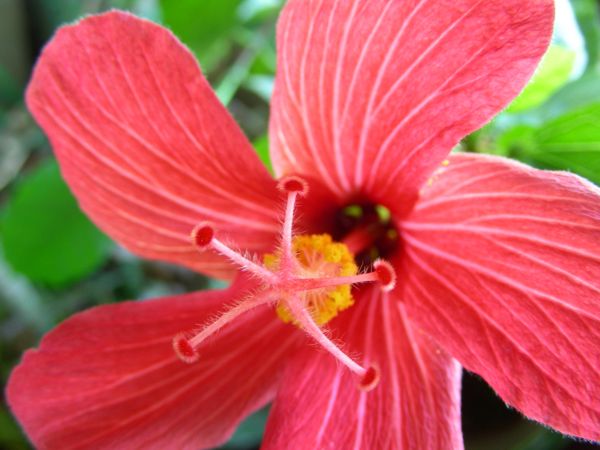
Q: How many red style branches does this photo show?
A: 5